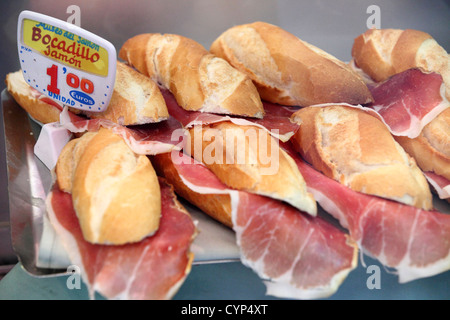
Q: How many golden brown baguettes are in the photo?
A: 8